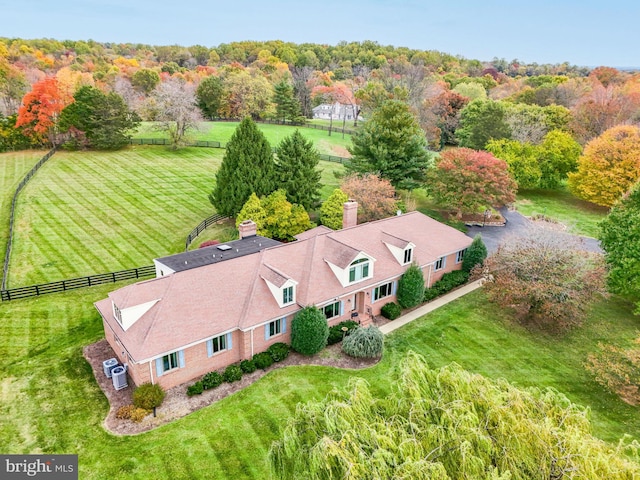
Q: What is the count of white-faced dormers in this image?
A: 4